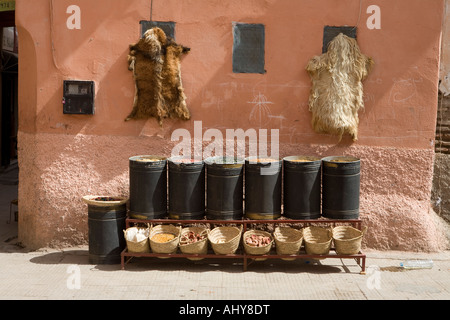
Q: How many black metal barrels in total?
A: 7